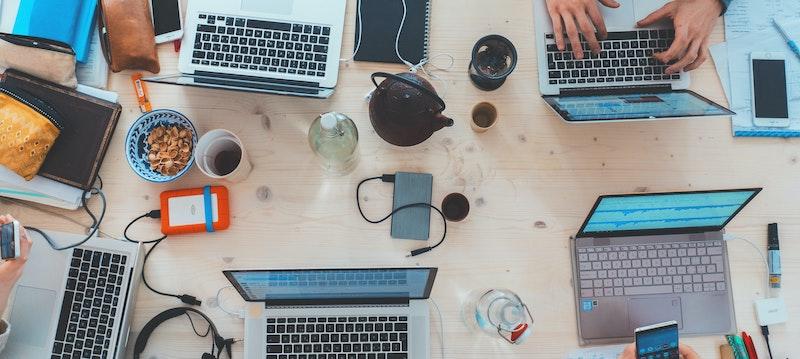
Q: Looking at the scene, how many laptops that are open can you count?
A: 5